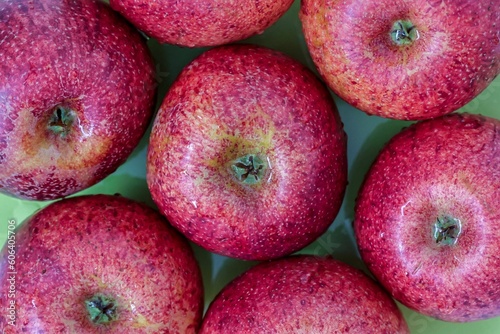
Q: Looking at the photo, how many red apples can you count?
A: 7